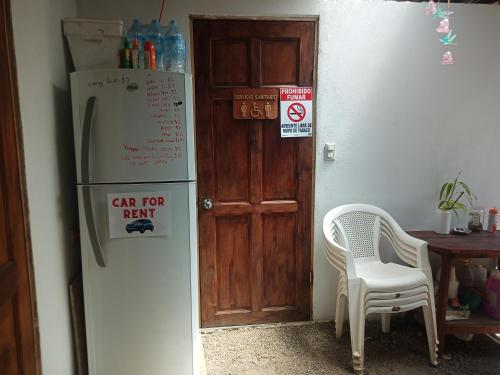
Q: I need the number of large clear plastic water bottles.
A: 3